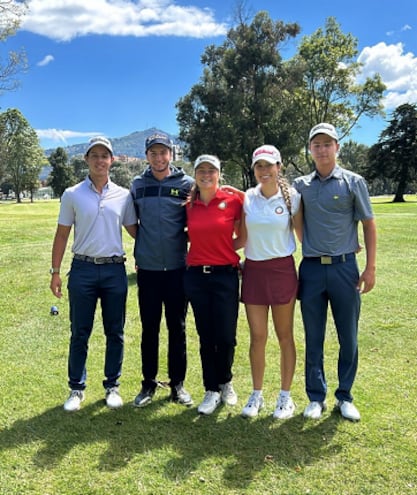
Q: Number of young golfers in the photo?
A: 5